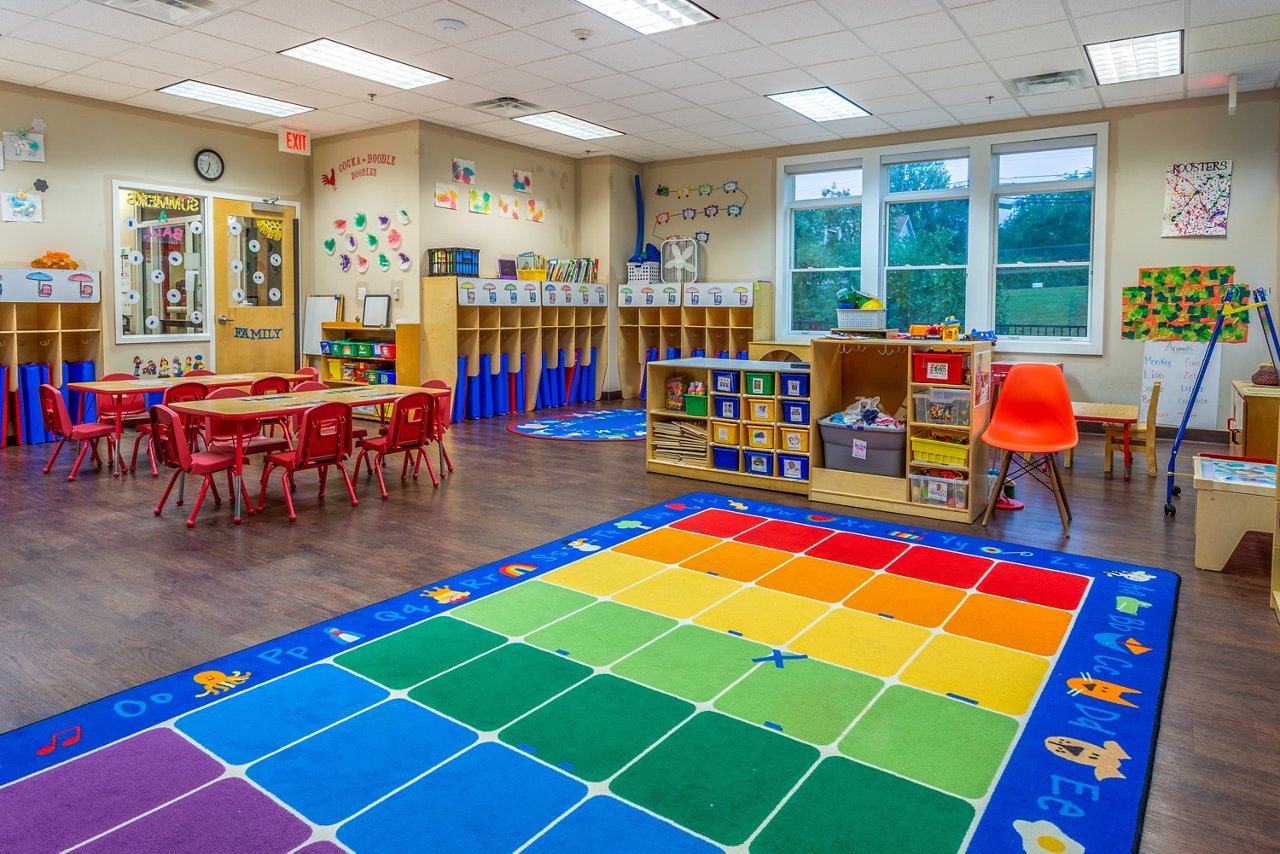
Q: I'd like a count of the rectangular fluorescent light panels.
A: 6